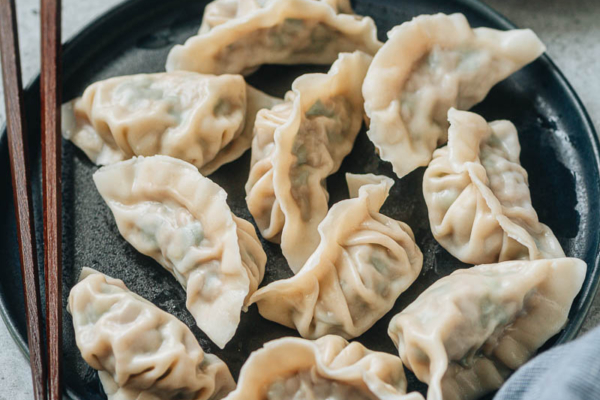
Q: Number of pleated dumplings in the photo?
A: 10